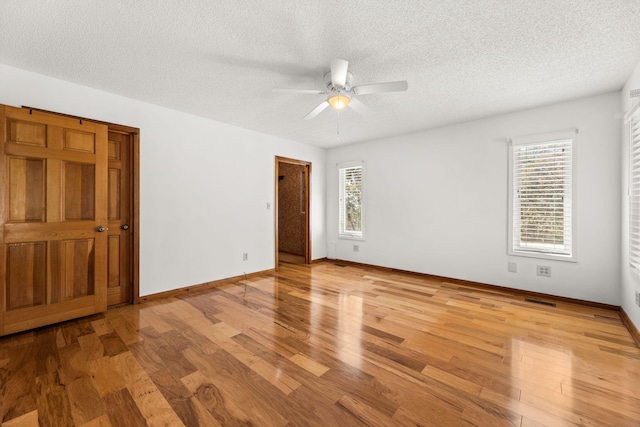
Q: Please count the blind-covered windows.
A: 3